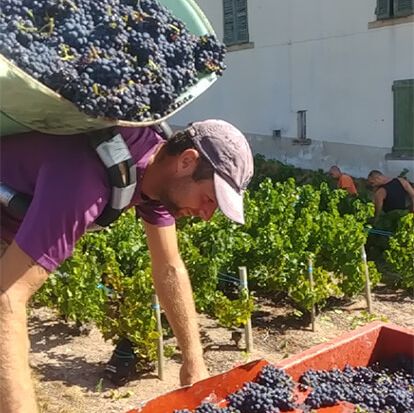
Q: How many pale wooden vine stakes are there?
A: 4